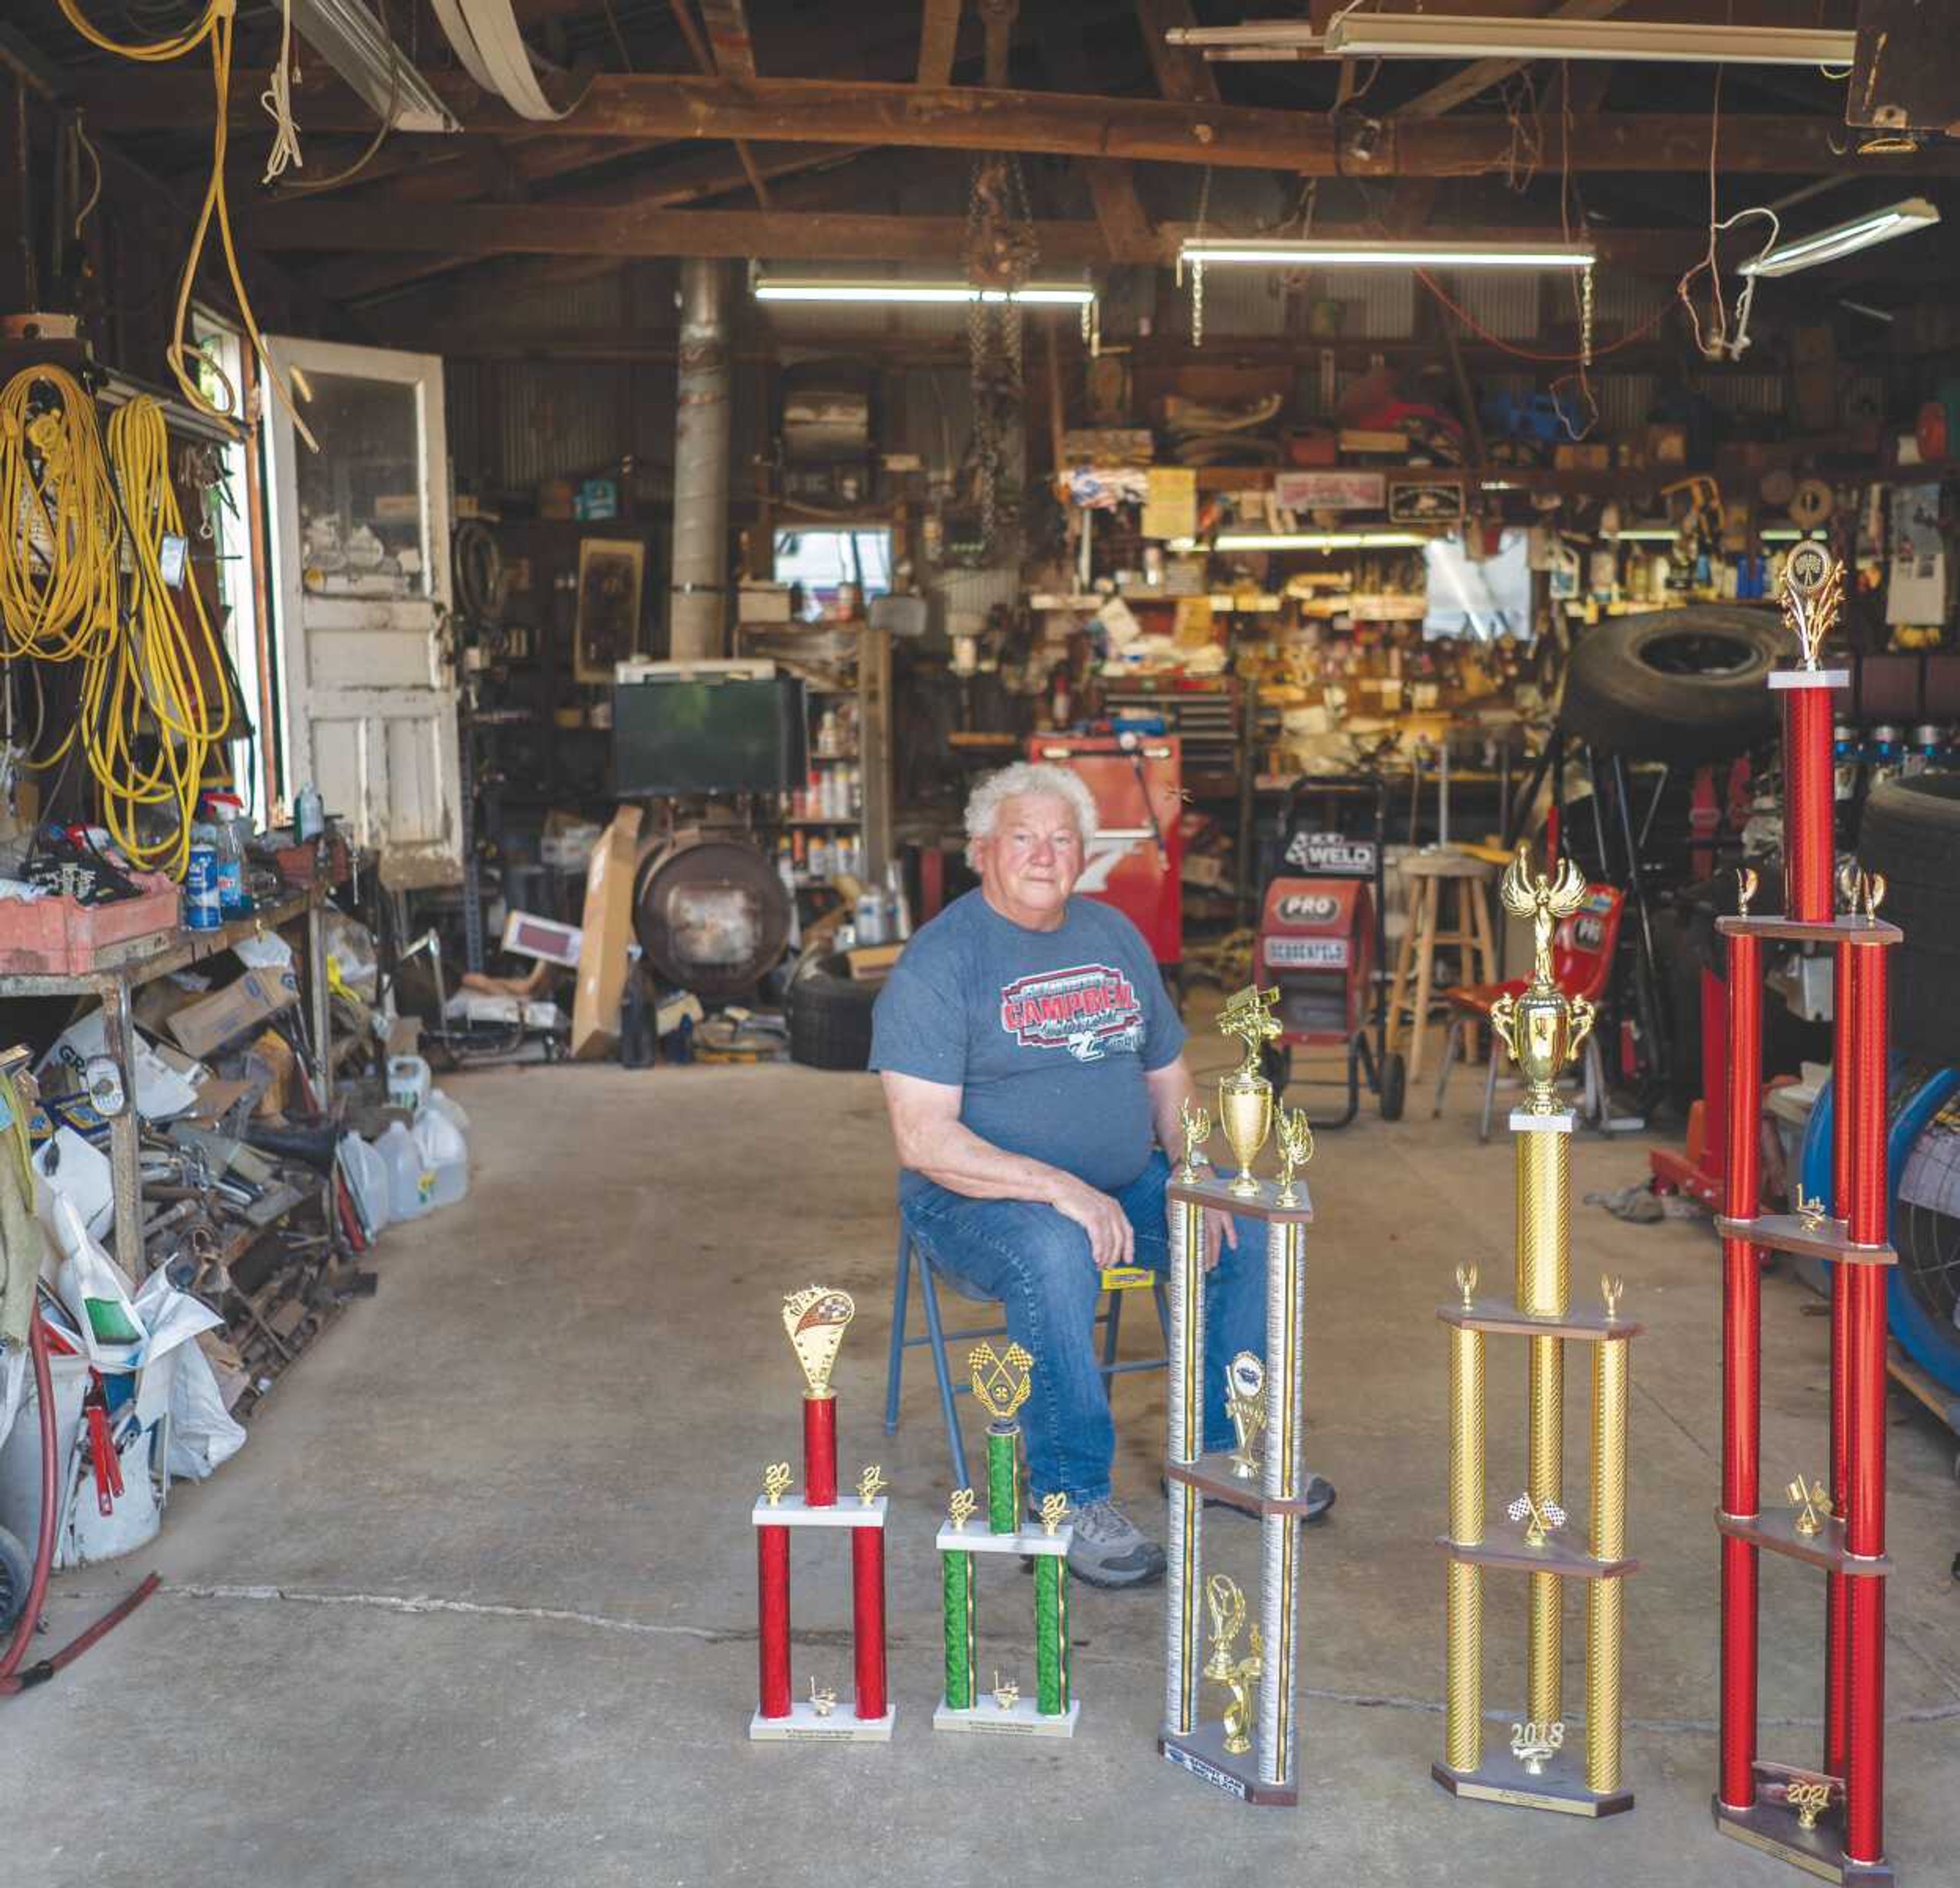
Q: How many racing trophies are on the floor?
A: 5